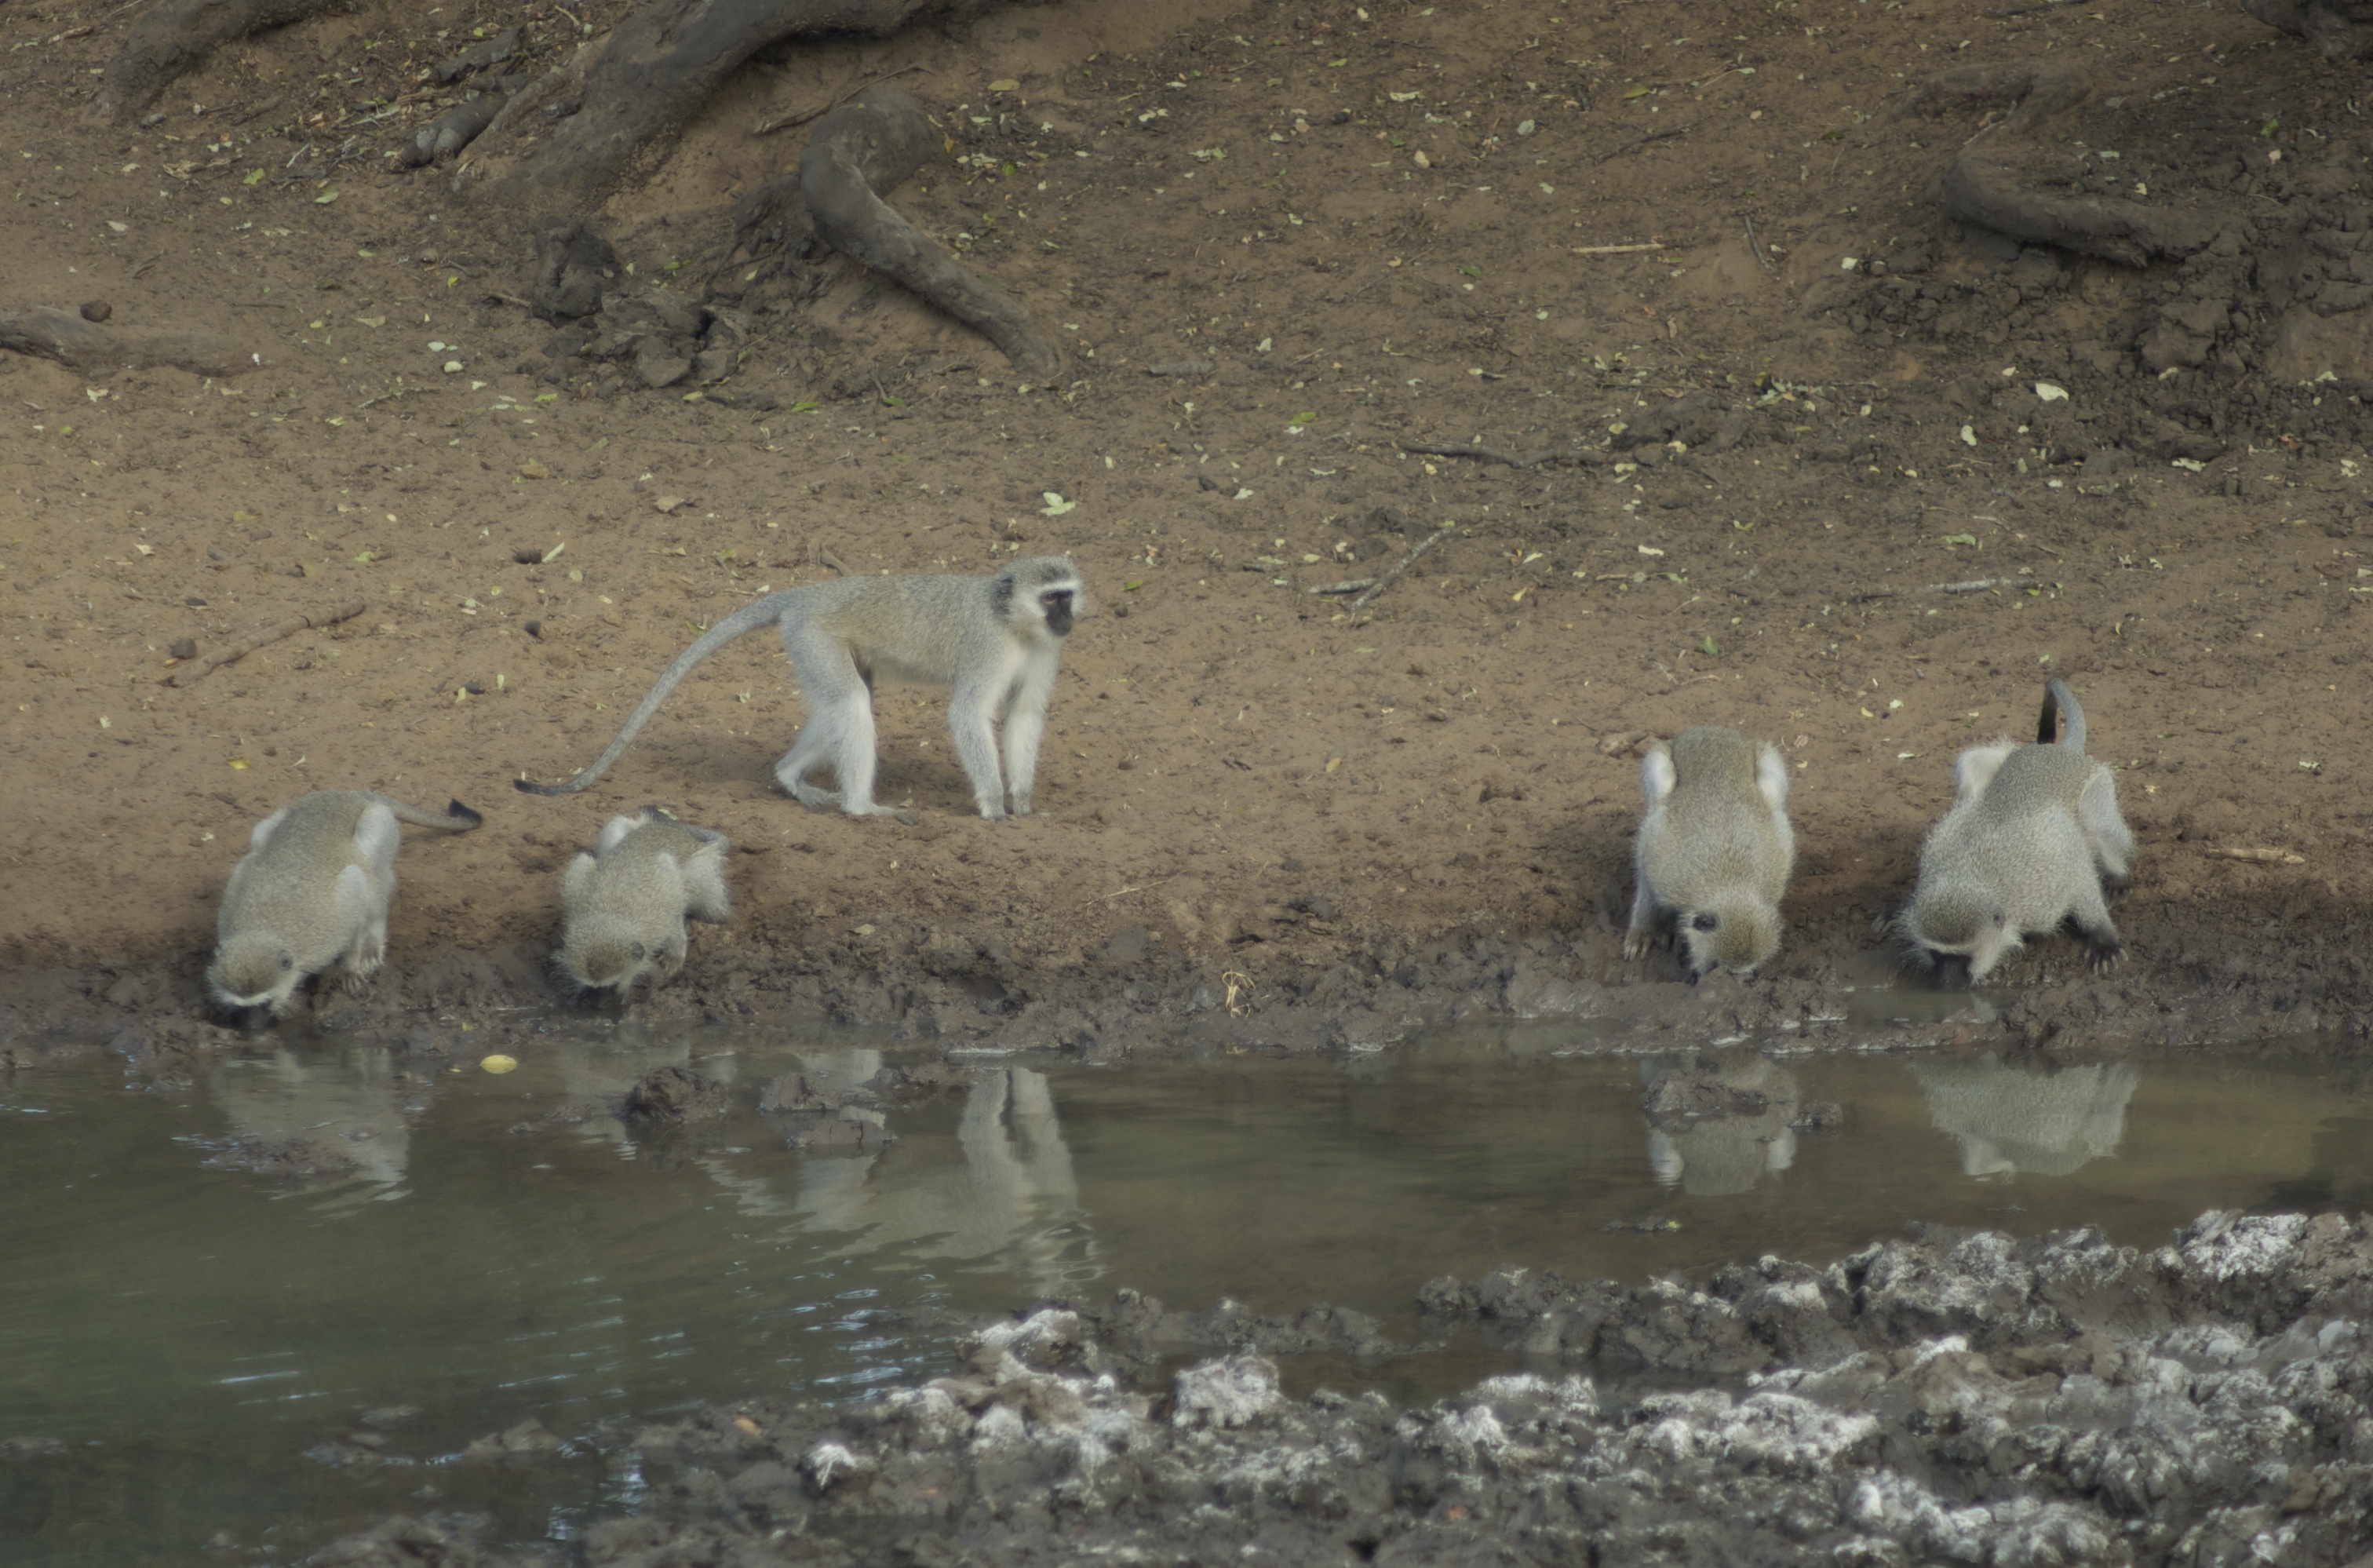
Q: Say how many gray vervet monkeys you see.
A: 5